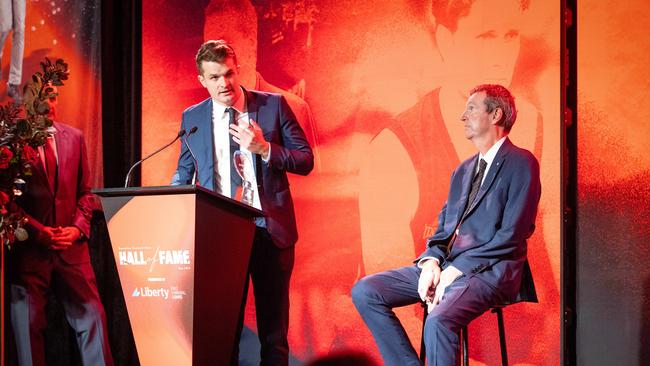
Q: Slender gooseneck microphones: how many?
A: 2